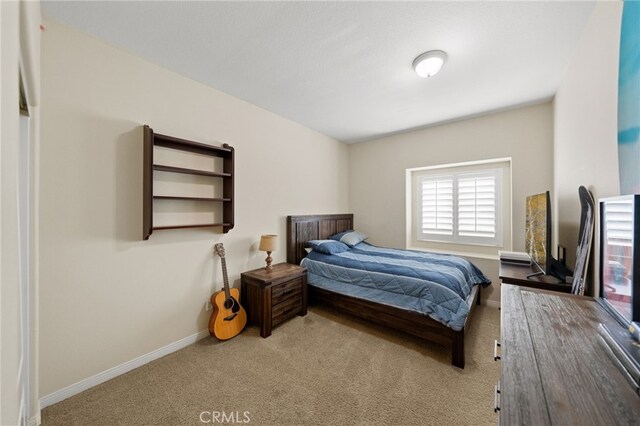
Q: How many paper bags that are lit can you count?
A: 0